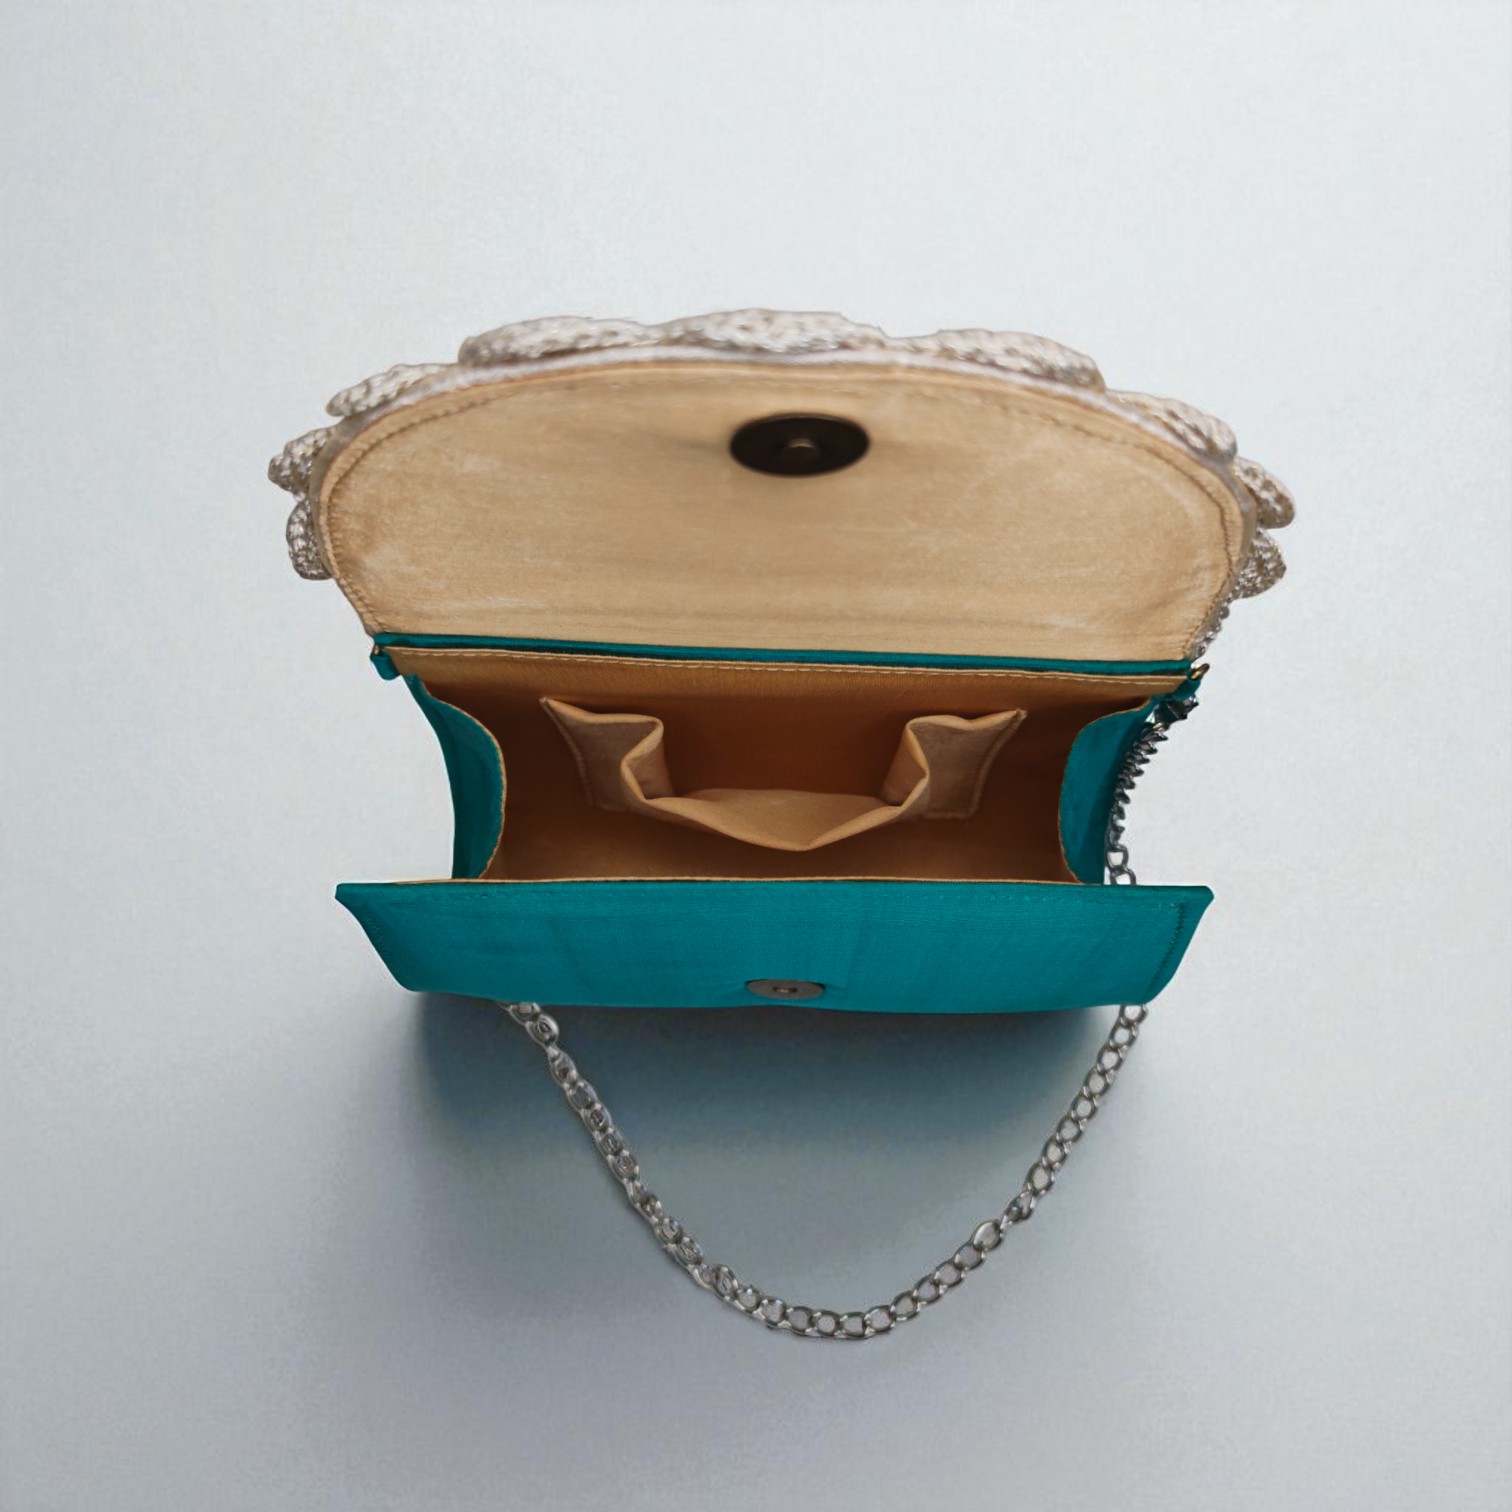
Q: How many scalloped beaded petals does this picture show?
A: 9